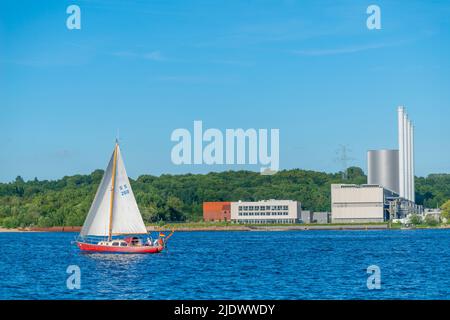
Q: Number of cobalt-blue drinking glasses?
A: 0